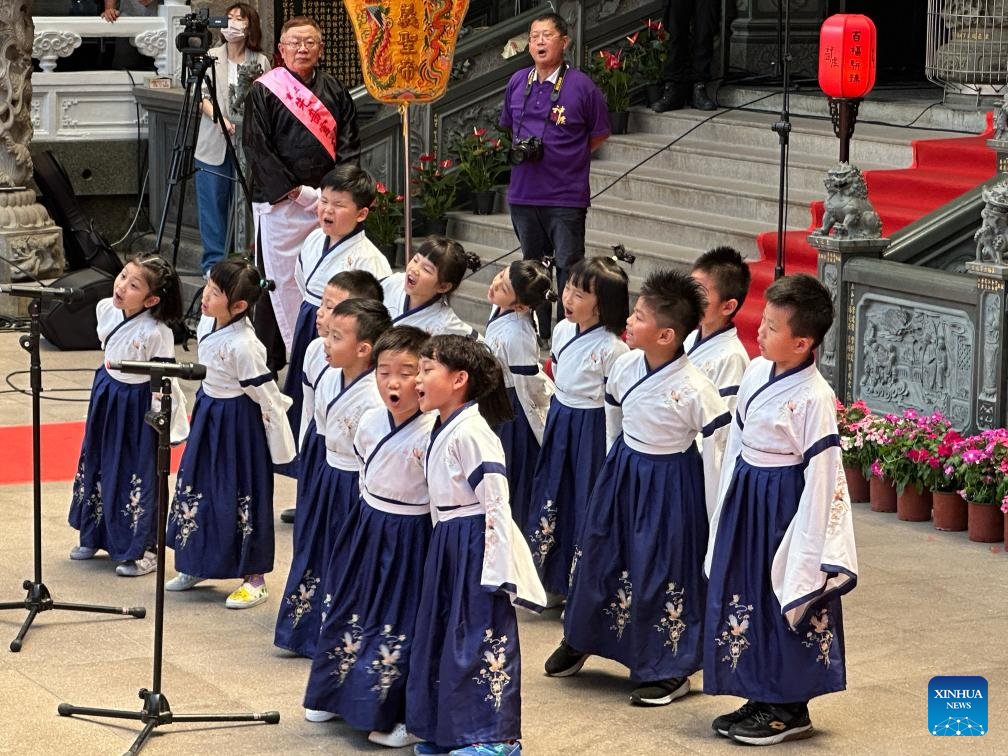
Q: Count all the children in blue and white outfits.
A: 13